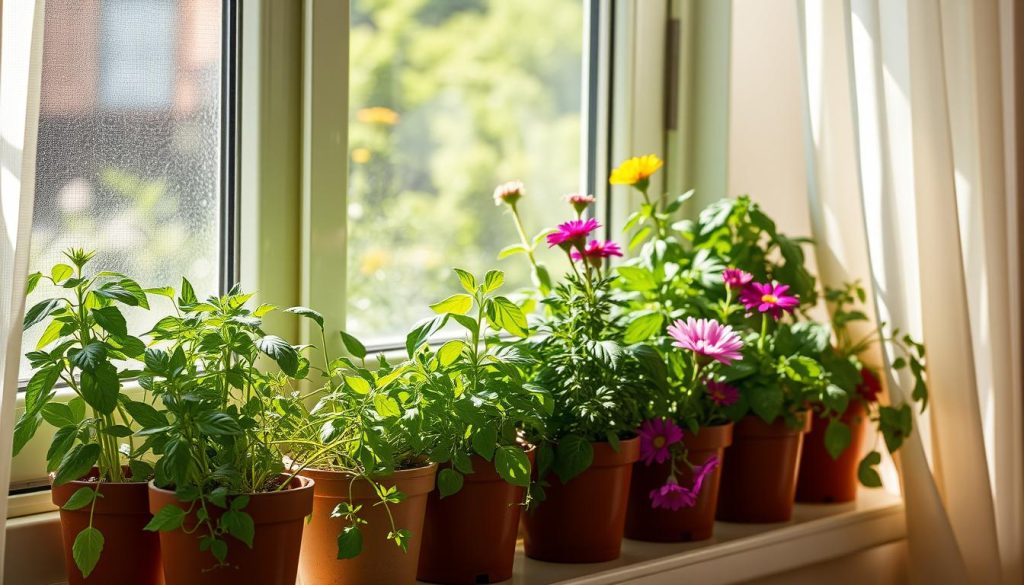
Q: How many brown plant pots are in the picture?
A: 8